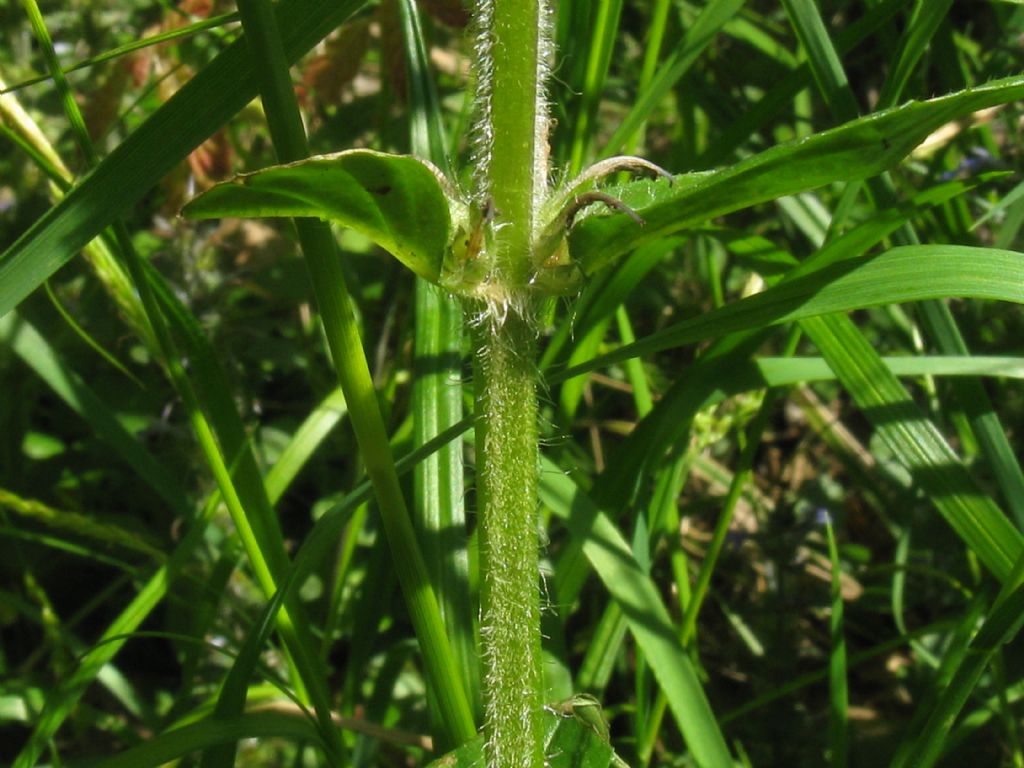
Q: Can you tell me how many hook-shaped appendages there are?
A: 2